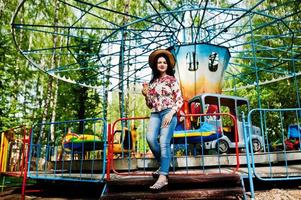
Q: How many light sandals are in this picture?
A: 2